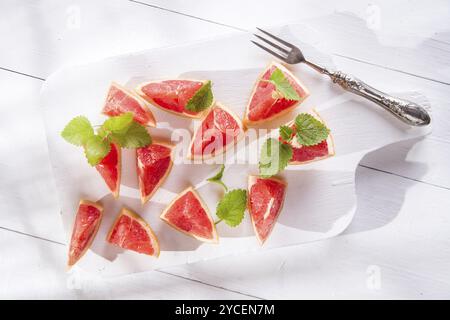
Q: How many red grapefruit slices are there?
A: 11